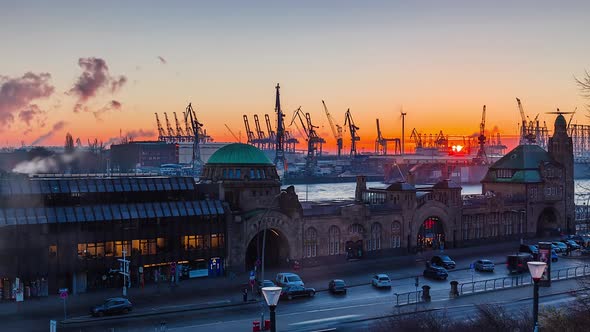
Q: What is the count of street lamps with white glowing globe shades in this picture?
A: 2